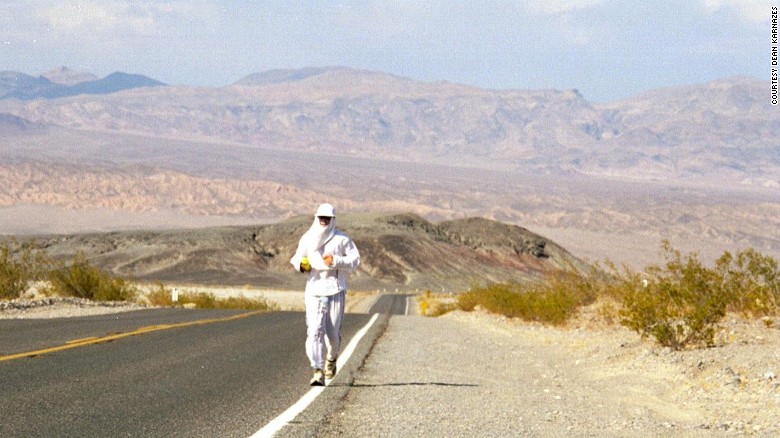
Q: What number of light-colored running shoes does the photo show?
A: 2